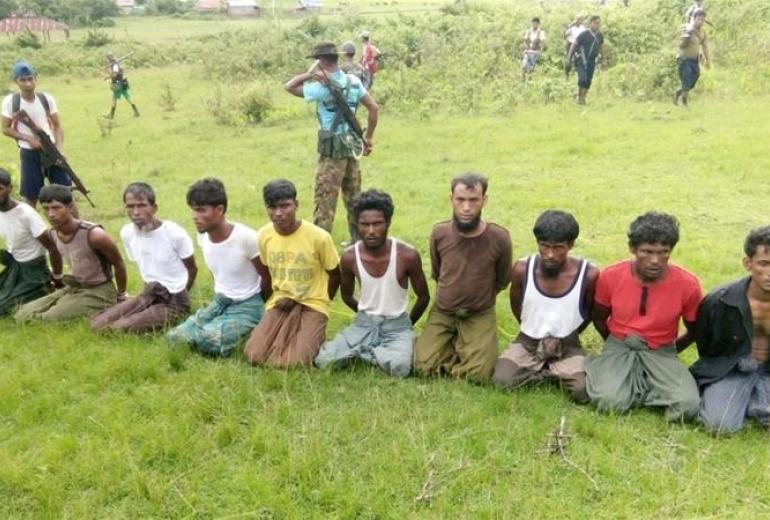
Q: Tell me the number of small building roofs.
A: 5